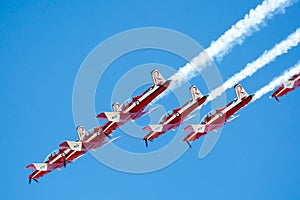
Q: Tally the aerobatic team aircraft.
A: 6